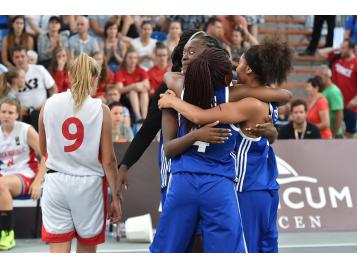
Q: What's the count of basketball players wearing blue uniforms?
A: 4